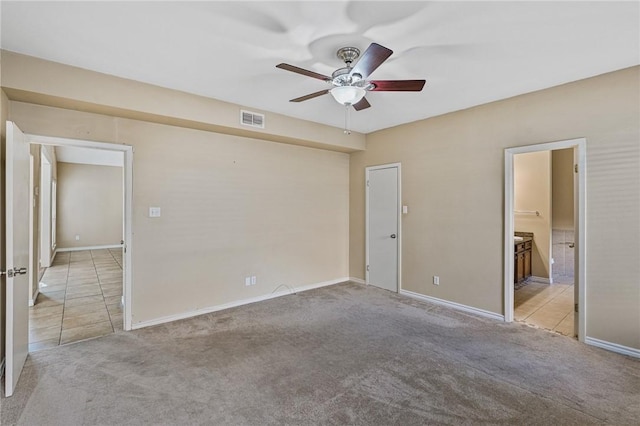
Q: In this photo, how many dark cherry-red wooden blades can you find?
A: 5